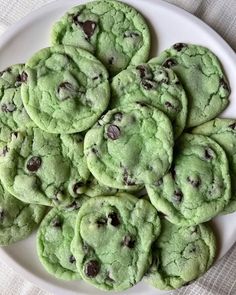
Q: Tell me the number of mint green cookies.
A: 13